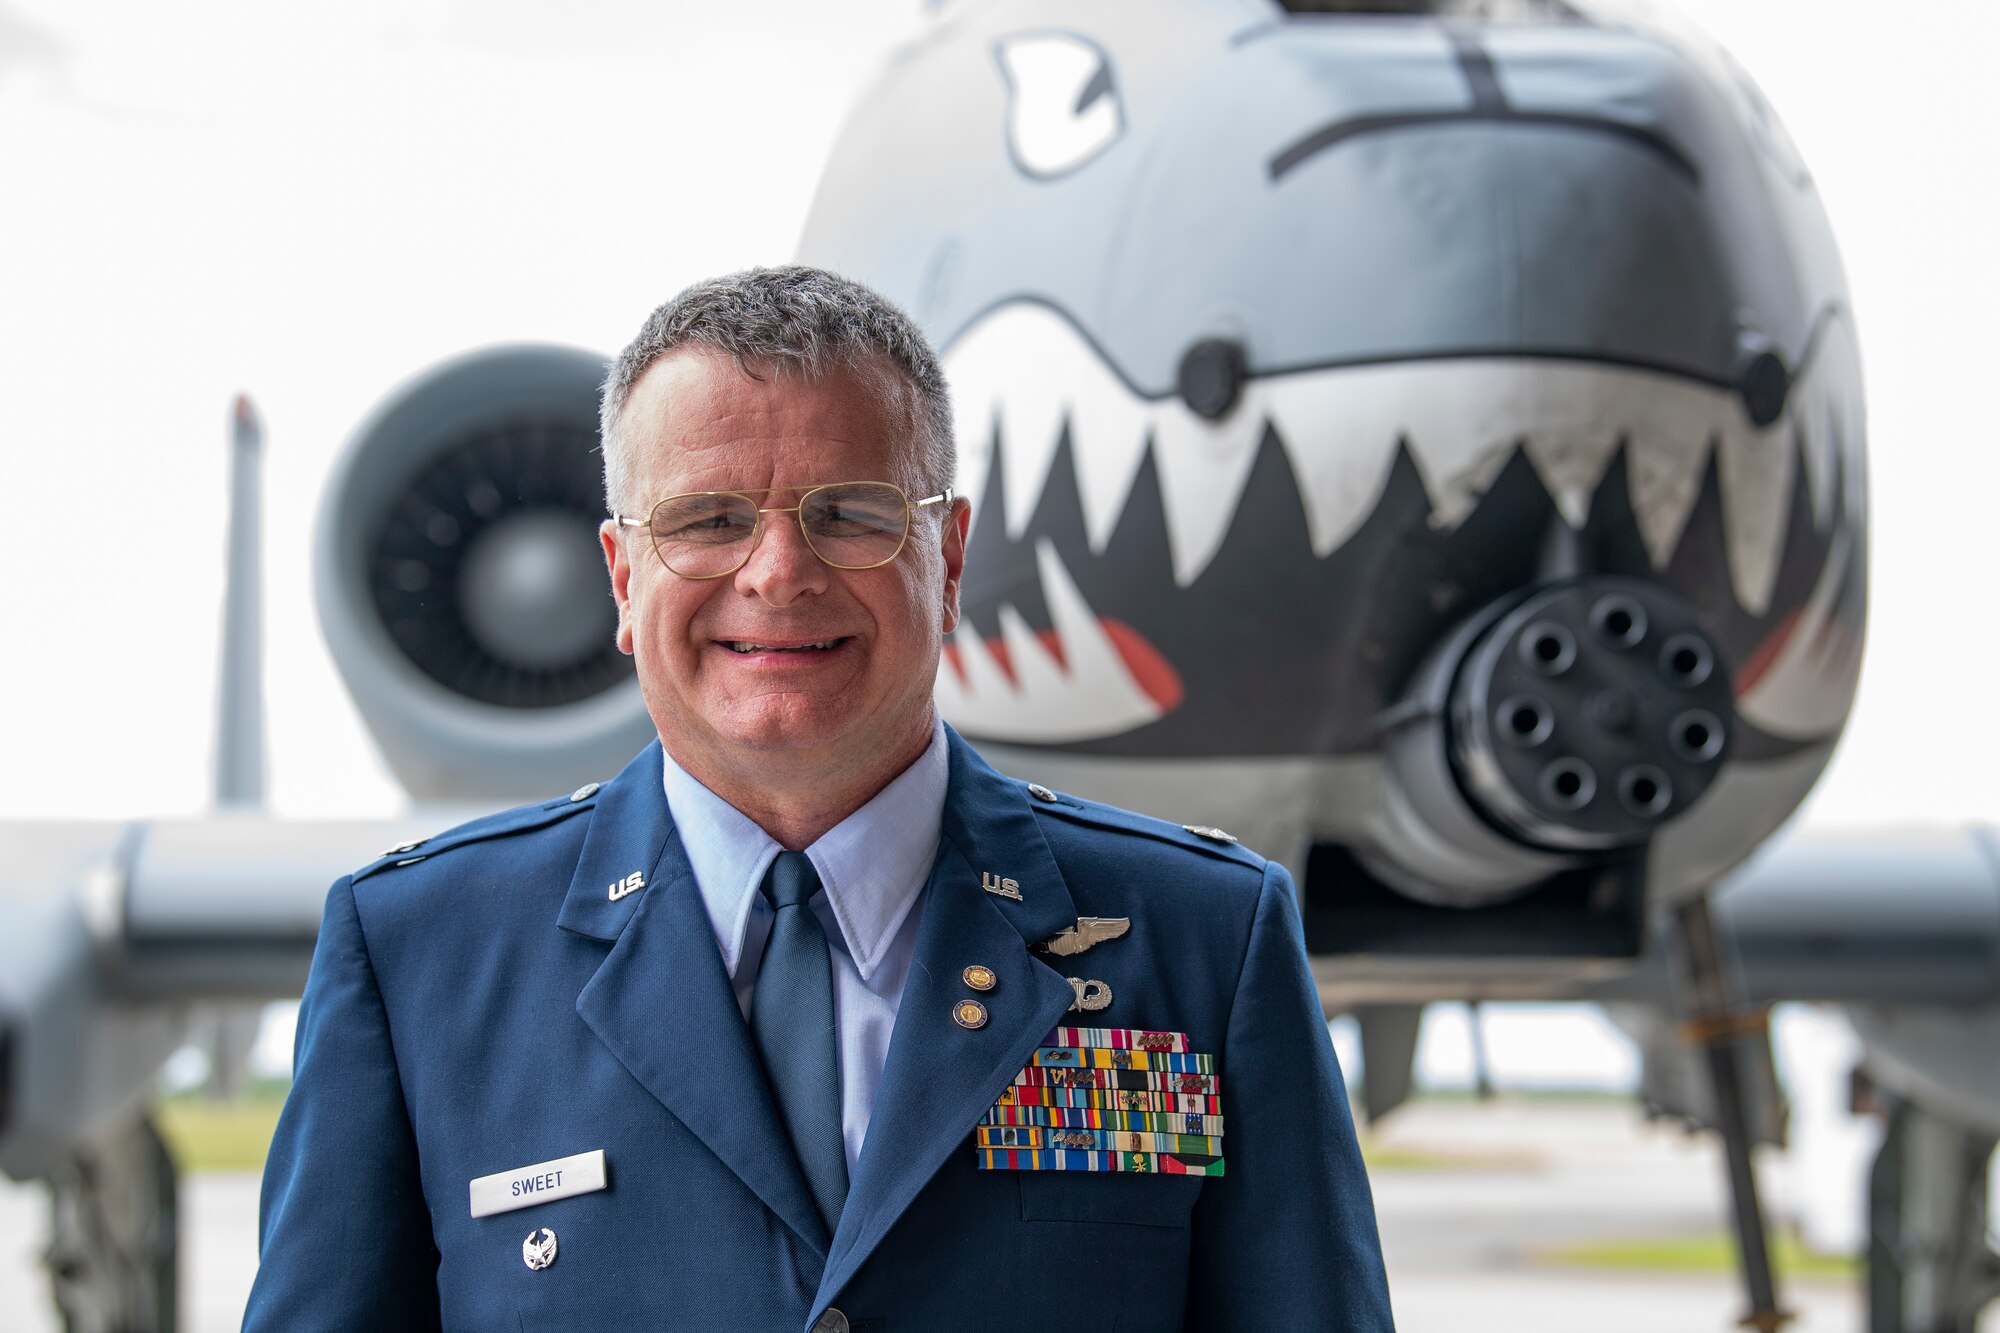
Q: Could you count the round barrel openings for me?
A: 7